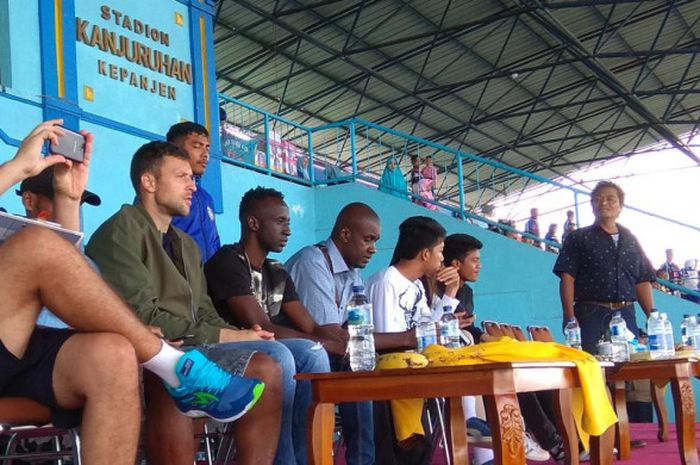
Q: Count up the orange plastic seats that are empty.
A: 4